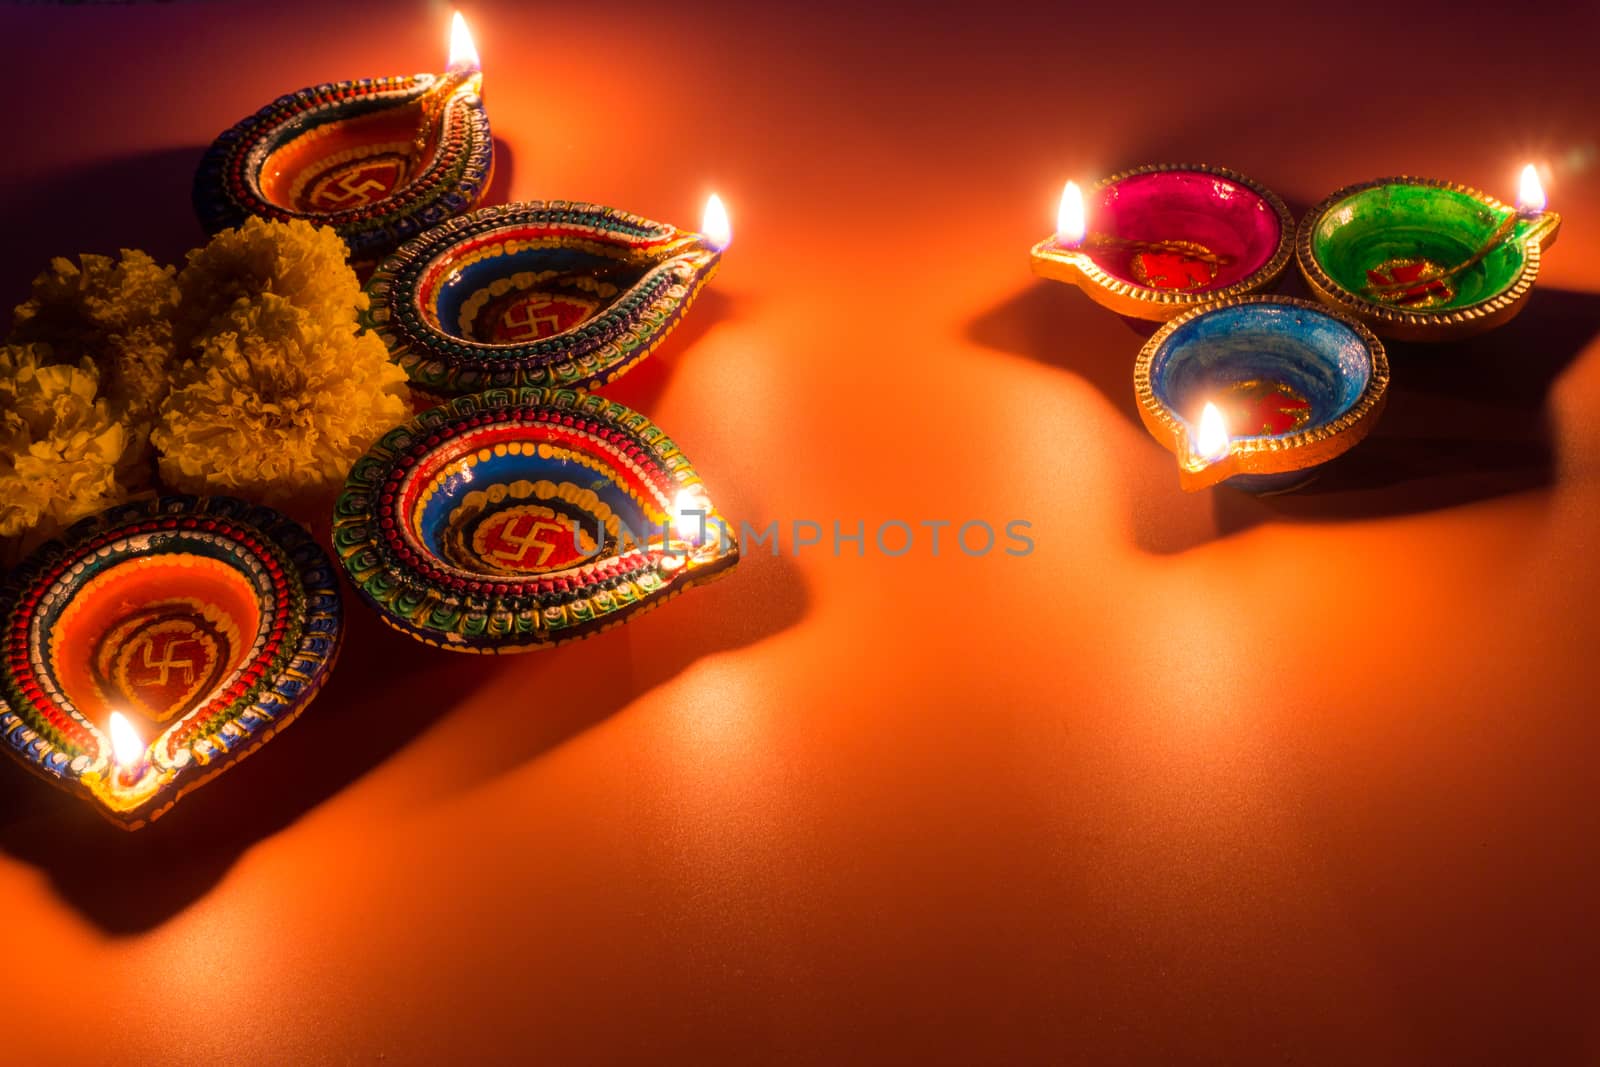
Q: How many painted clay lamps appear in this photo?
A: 7